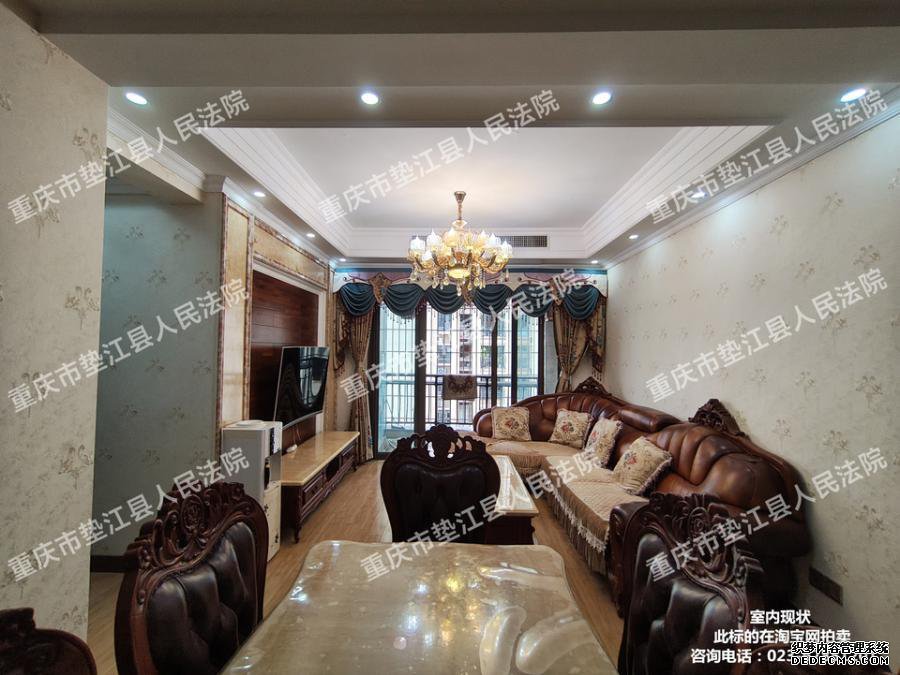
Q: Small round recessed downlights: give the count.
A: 10